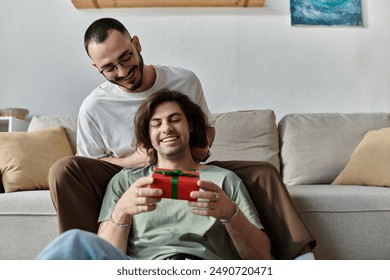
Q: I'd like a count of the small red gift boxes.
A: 1